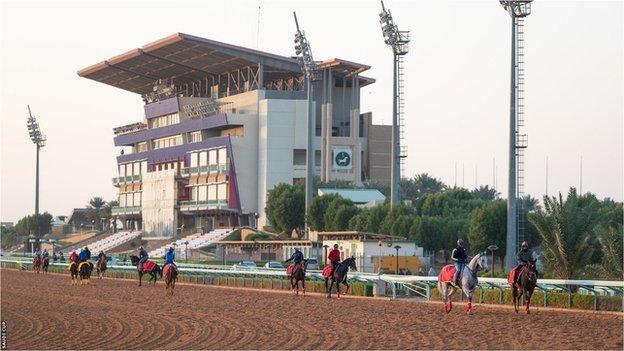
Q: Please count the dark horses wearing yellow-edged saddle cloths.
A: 2